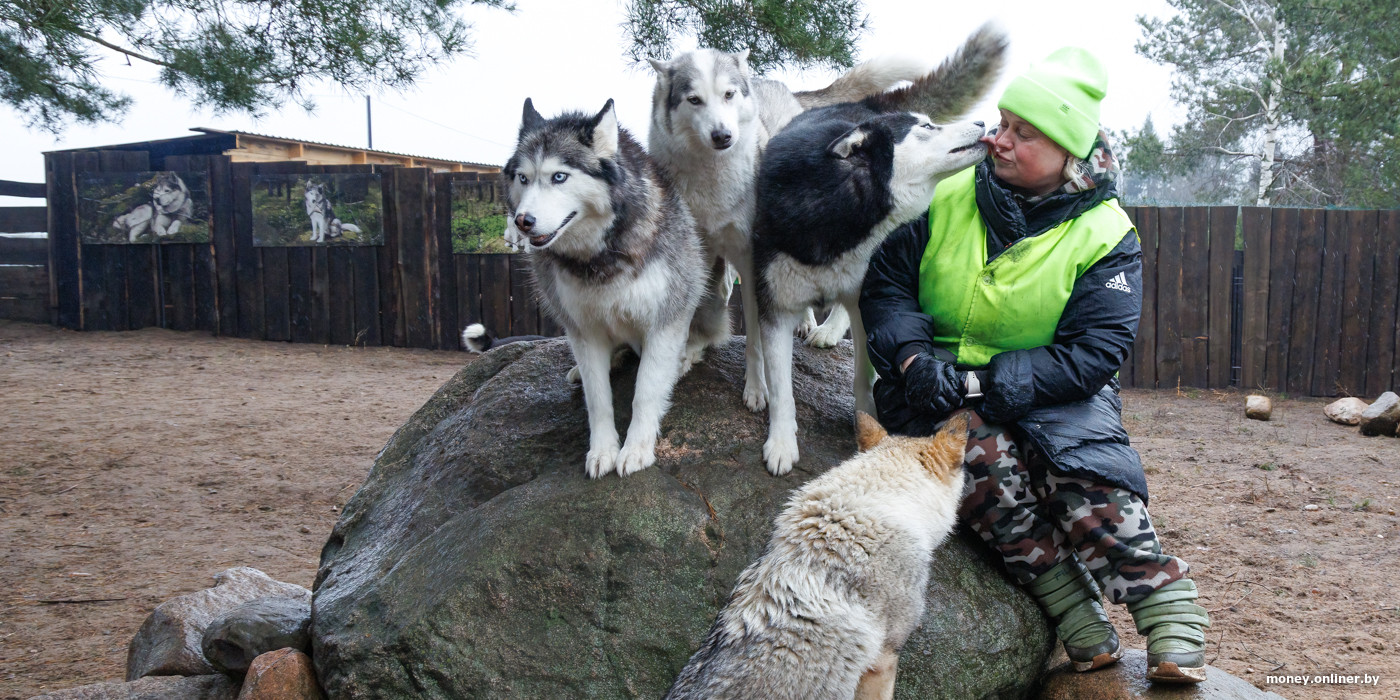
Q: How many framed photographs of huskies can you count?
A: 3